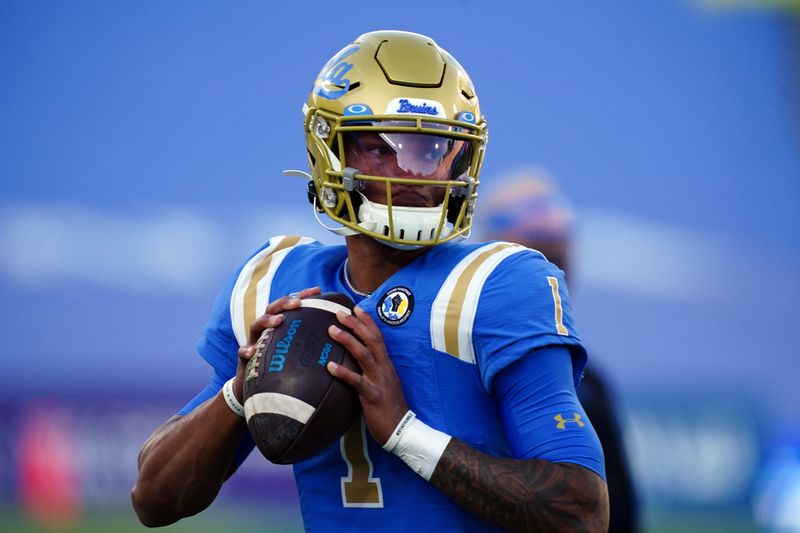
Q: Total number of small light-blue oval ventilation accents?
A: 2